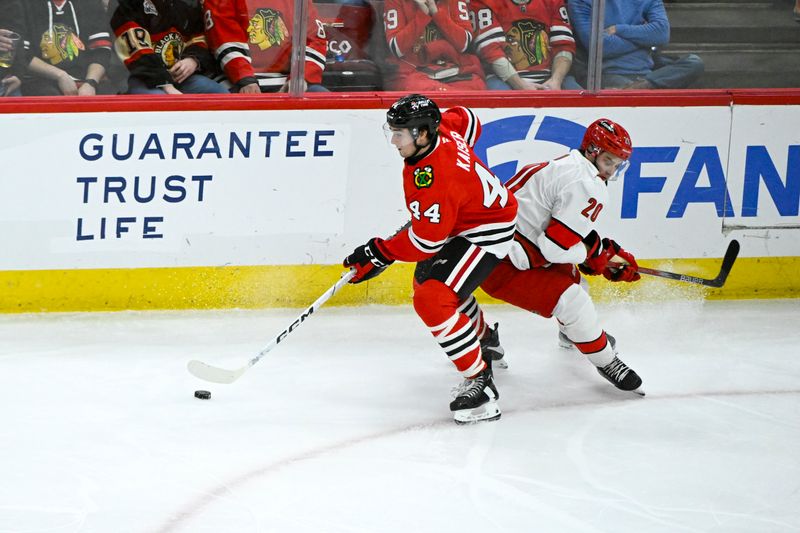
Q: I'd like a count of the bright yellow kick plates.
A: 1